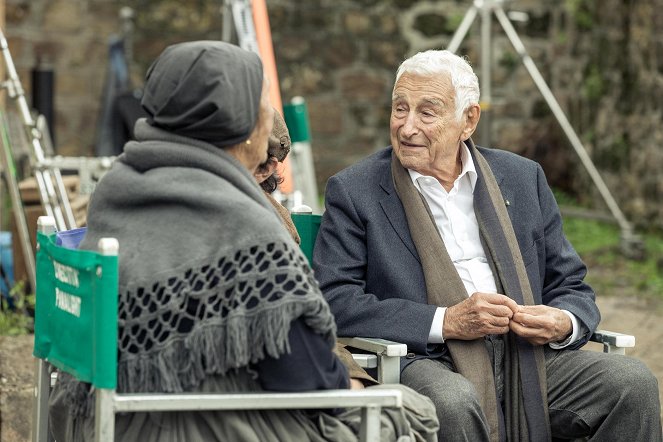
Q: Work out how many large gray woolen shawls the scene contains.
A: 1